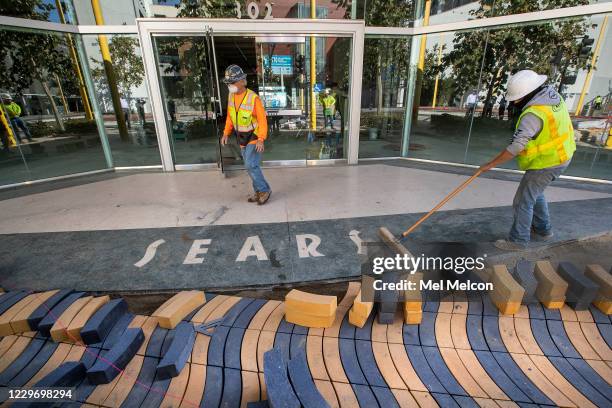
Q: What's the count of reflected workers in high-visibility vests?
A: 3